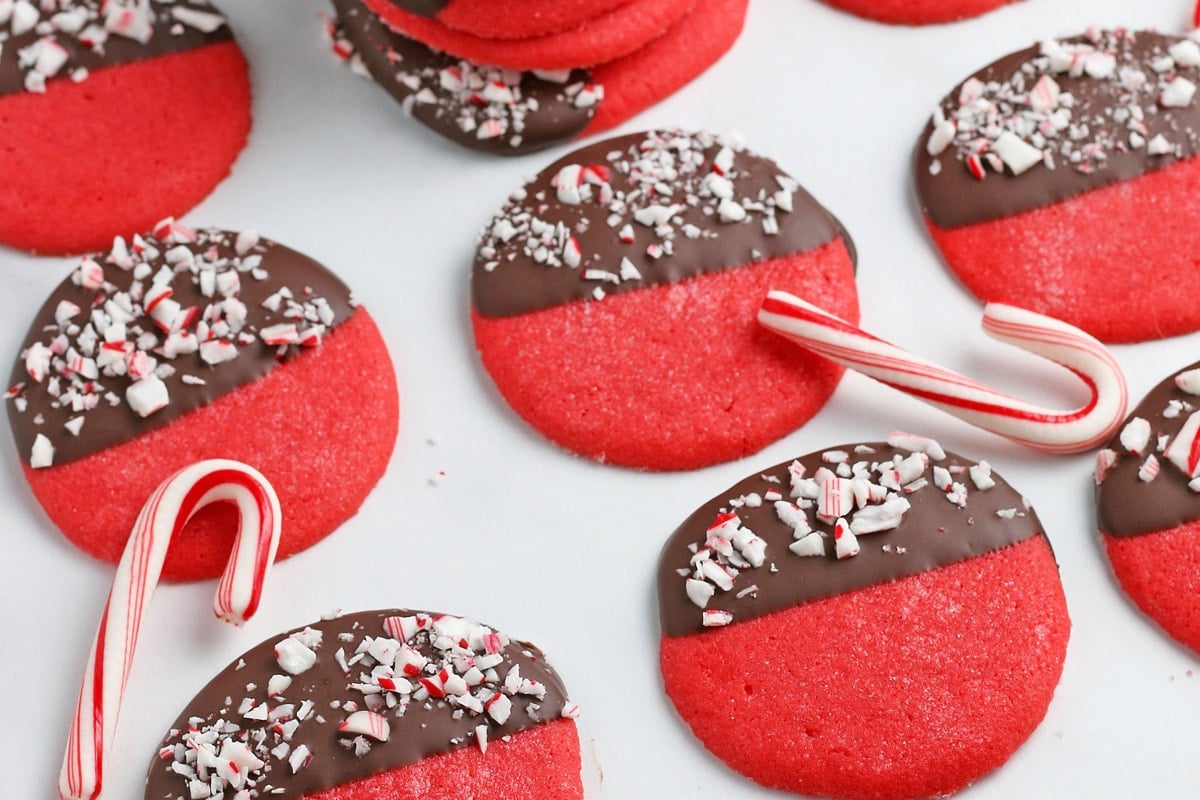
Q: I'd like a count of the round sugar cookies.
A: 11